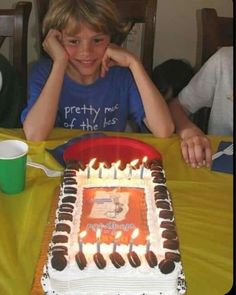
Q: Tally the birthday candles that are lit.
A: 10